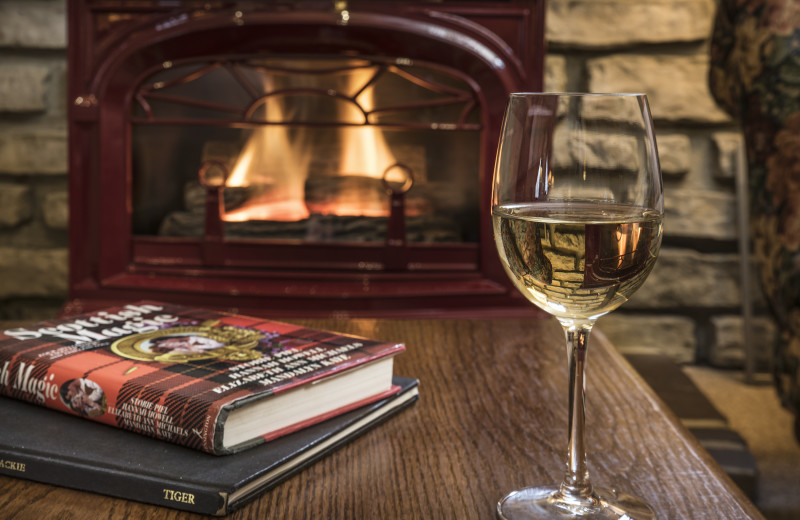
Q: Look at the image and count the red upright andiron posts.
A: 2